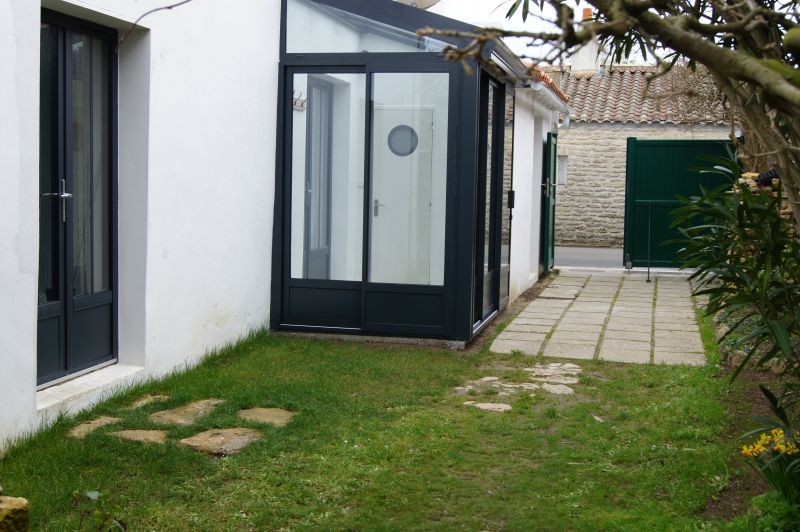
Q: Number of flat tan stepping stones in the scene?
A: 6